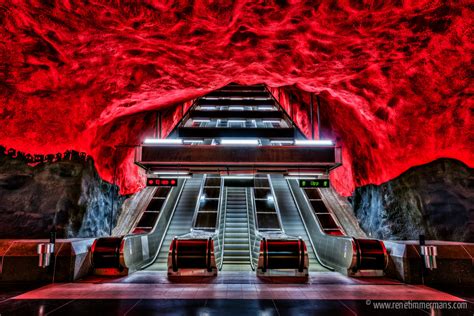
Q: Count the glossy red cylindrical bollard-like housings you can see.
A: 4